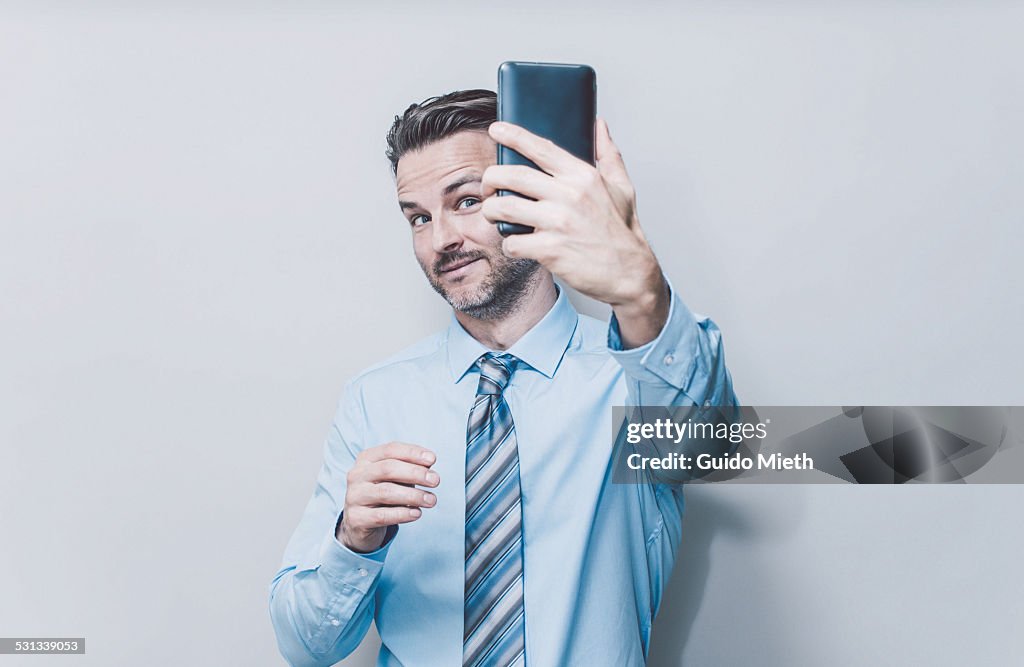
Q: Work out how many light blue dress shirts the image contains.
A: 1